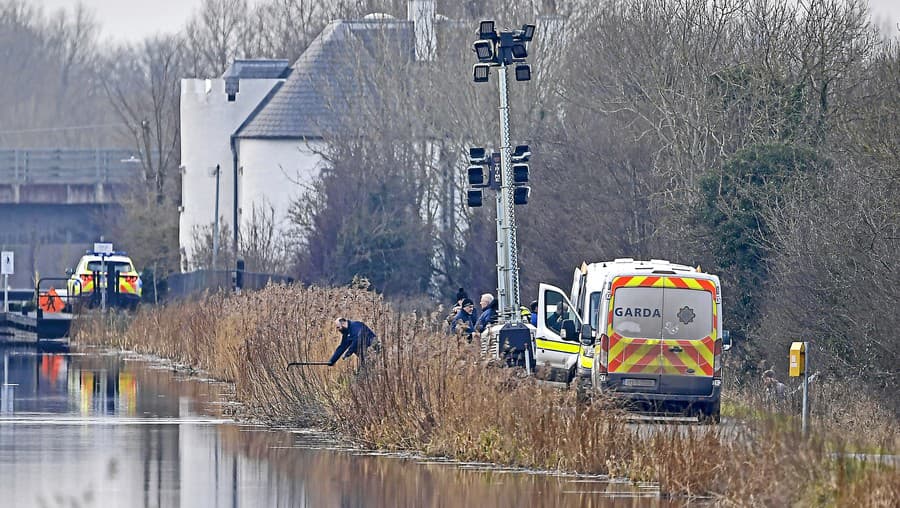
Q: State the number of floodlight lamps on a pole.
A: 12